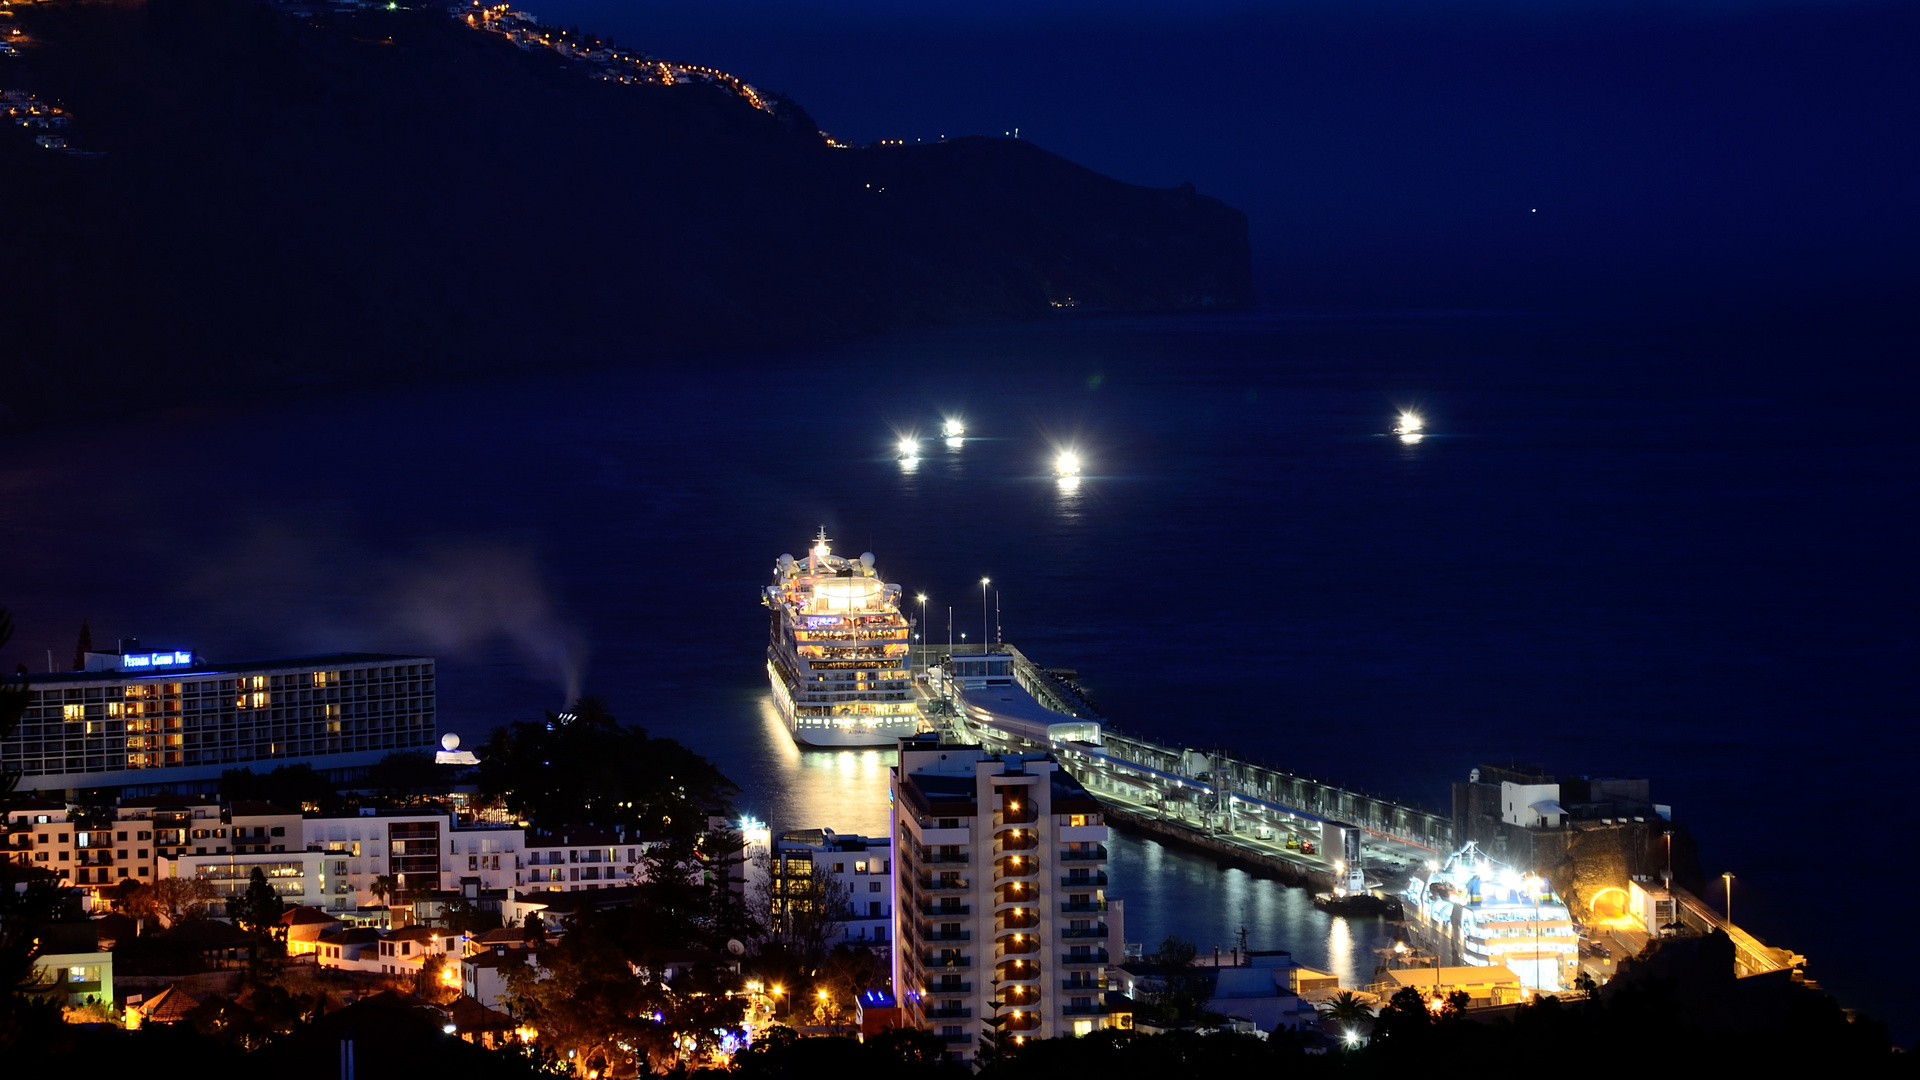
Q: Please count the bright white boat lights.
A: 4